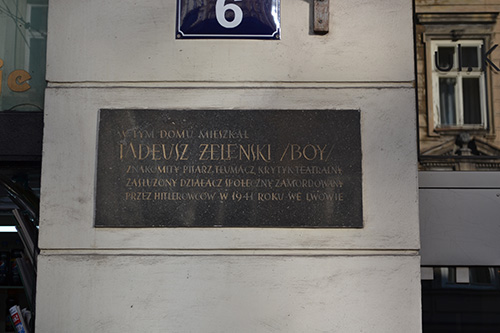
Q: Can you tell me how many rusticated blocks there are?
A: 3